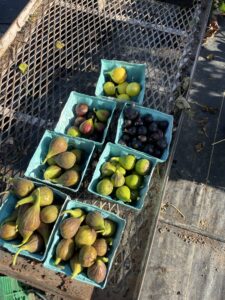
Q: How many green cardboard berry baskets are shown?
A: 7